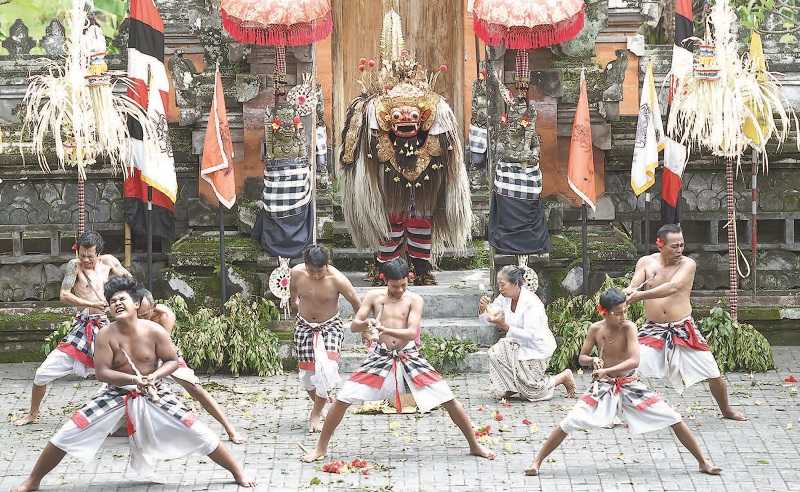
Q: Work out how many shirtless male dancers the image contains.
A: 7